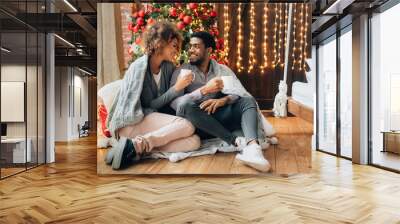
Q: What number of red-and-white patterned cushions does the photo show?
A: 1